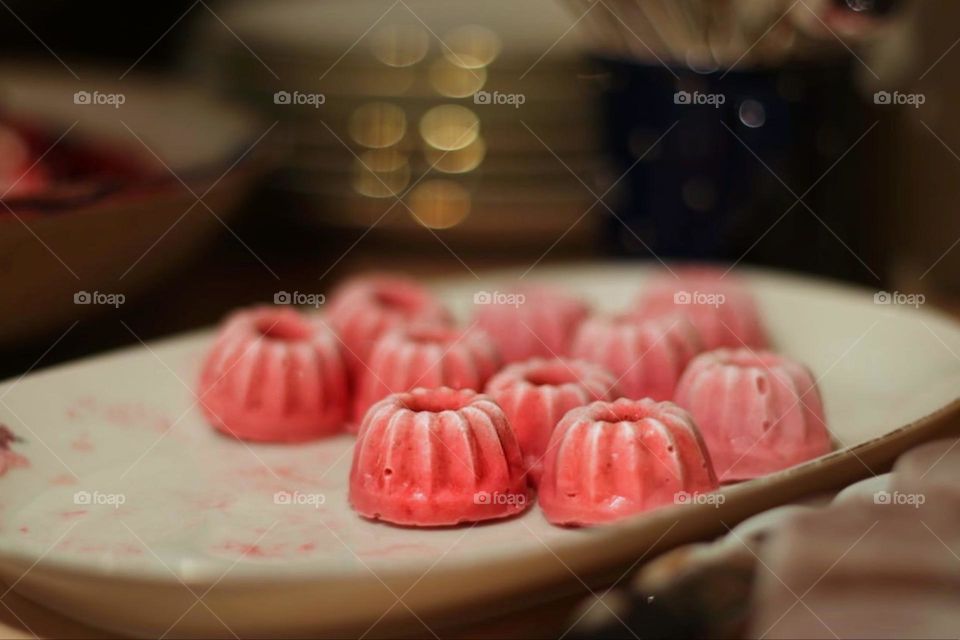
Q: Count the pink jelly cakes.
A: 10